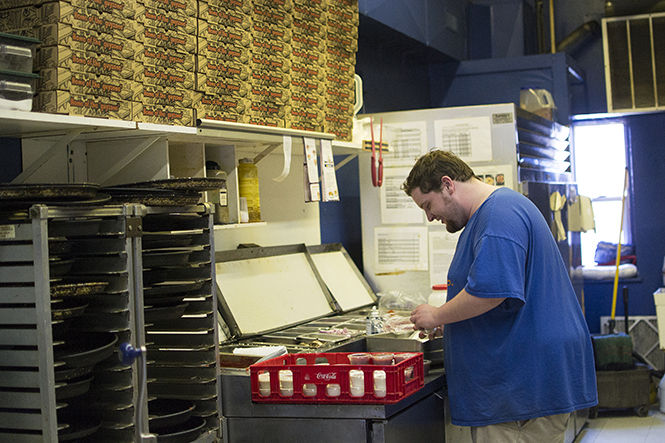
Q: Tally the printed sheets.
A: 6